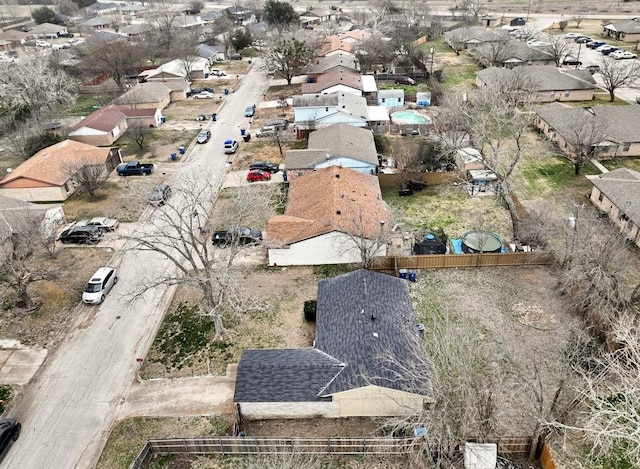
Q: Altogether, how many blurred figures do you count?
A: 0